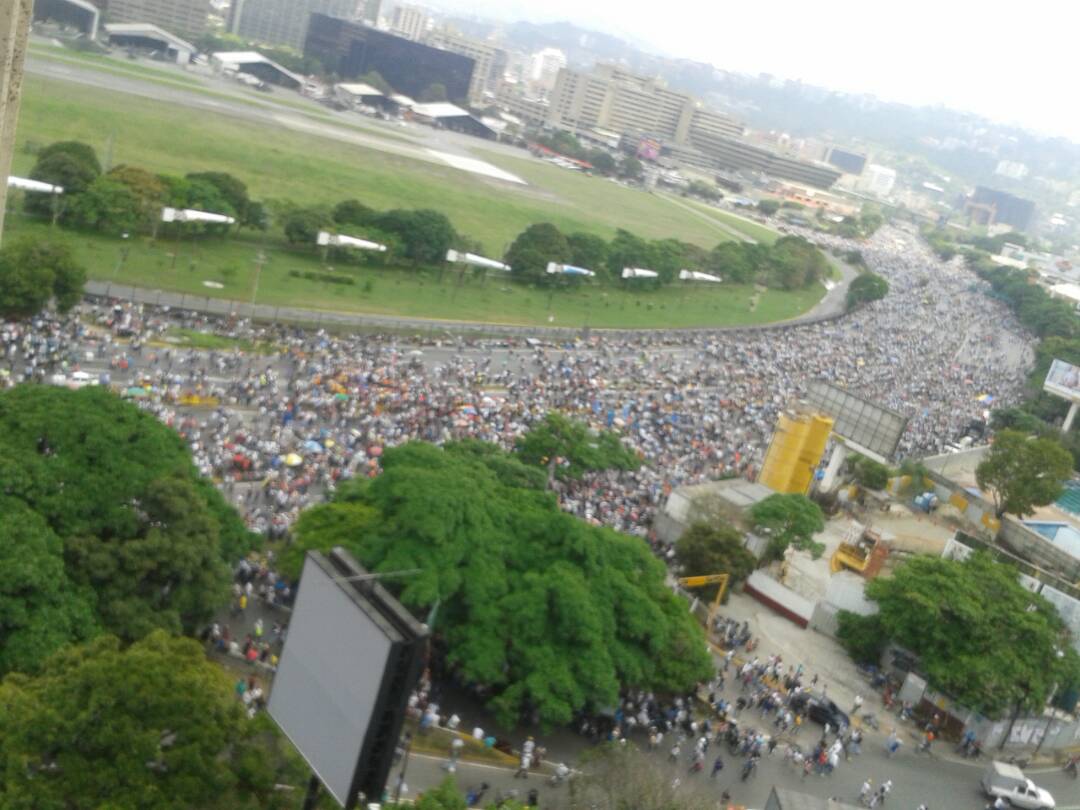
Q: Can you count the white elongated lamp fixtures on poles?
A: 7